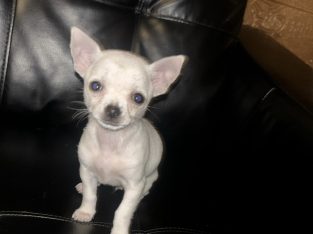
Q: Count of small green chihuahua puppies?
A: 0